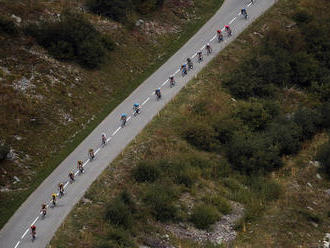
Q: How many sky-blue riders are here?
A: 2